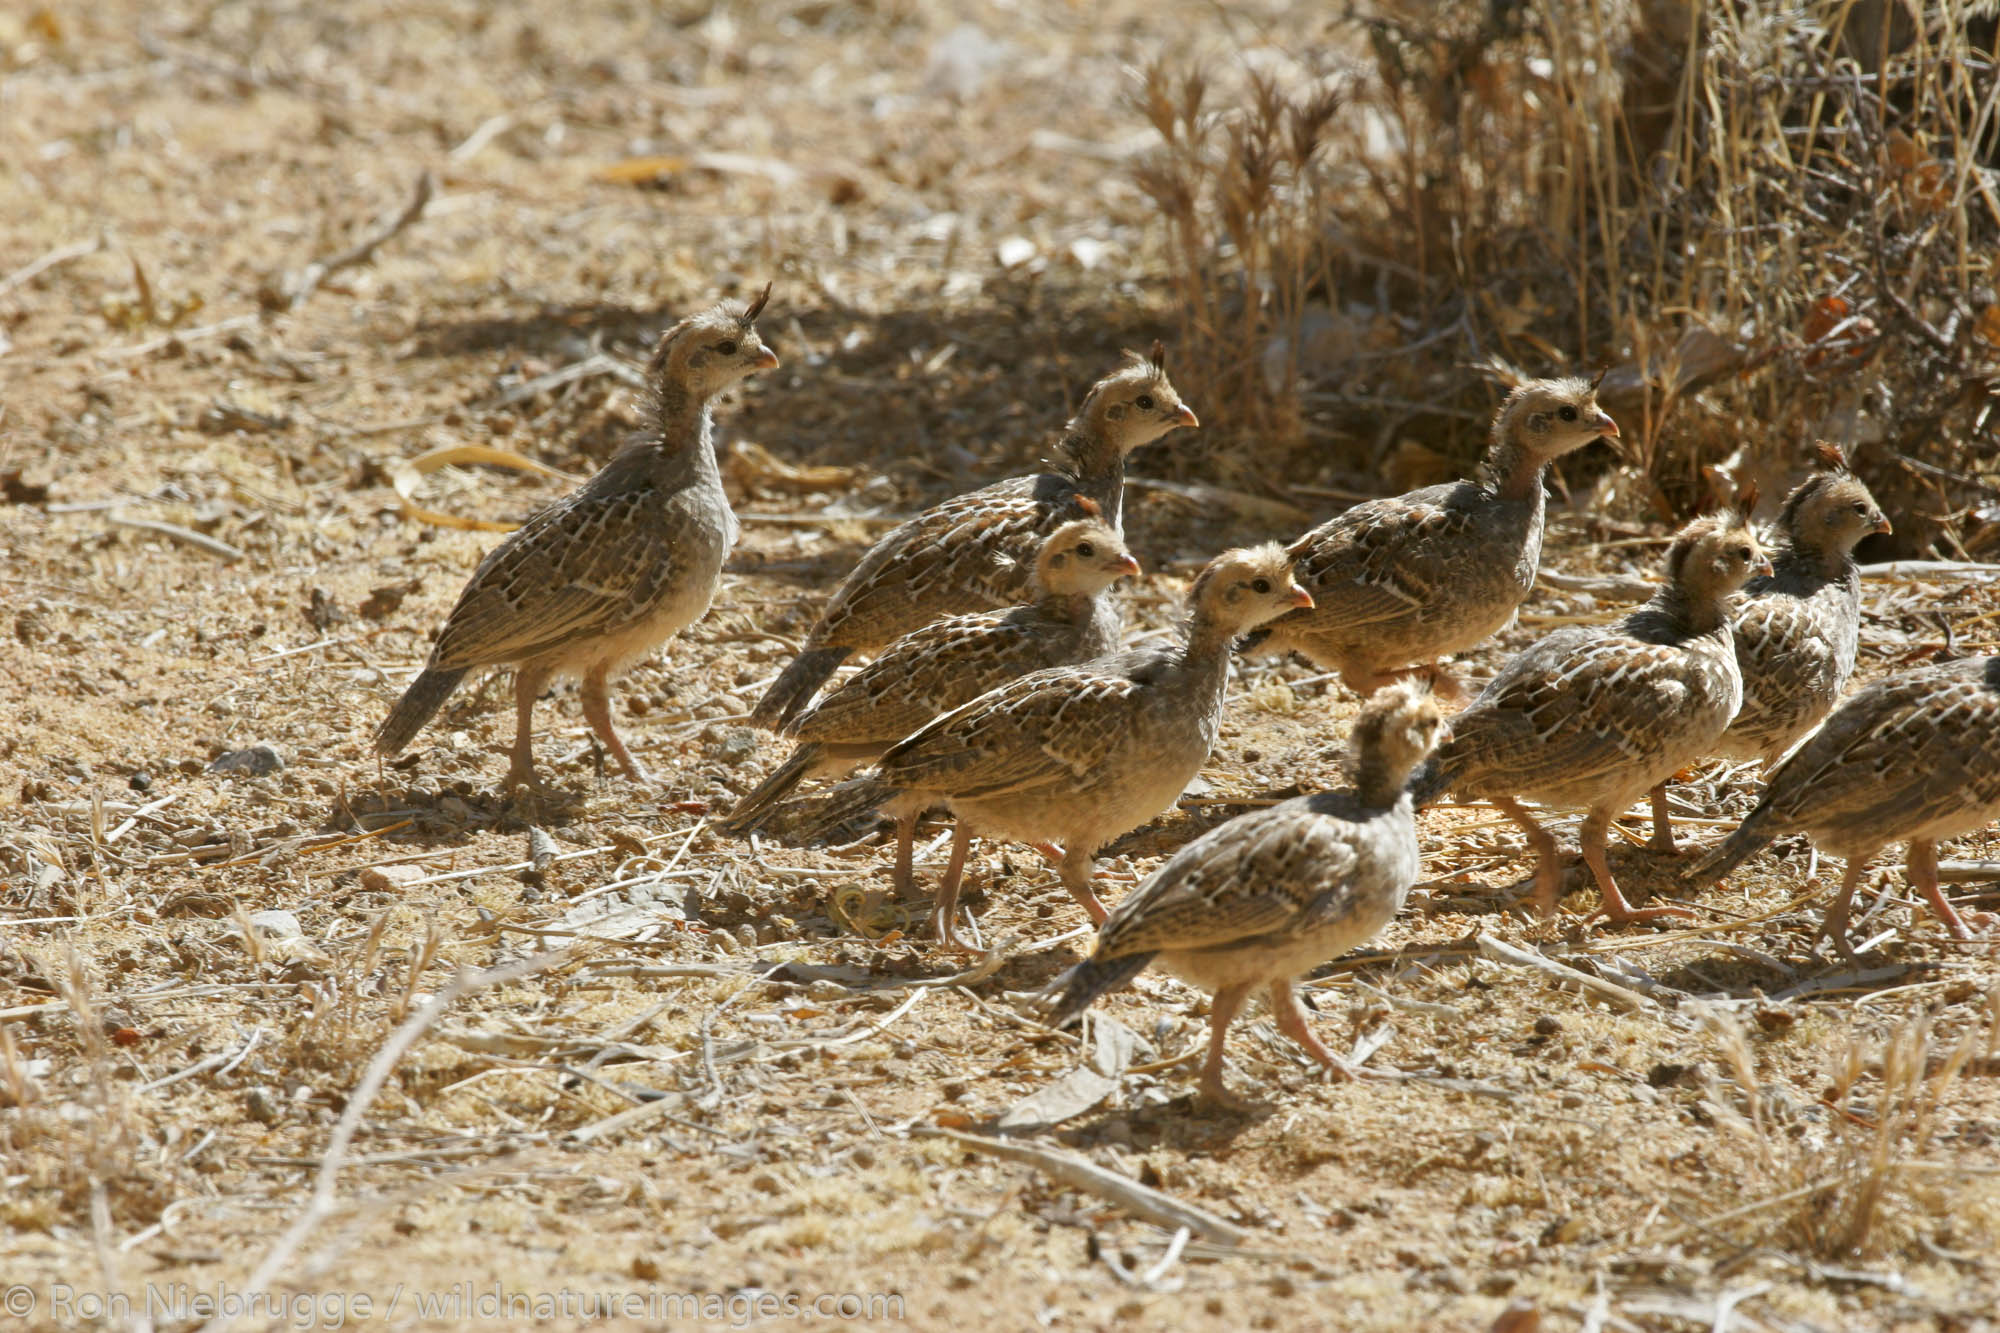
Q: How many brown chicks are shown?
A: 9